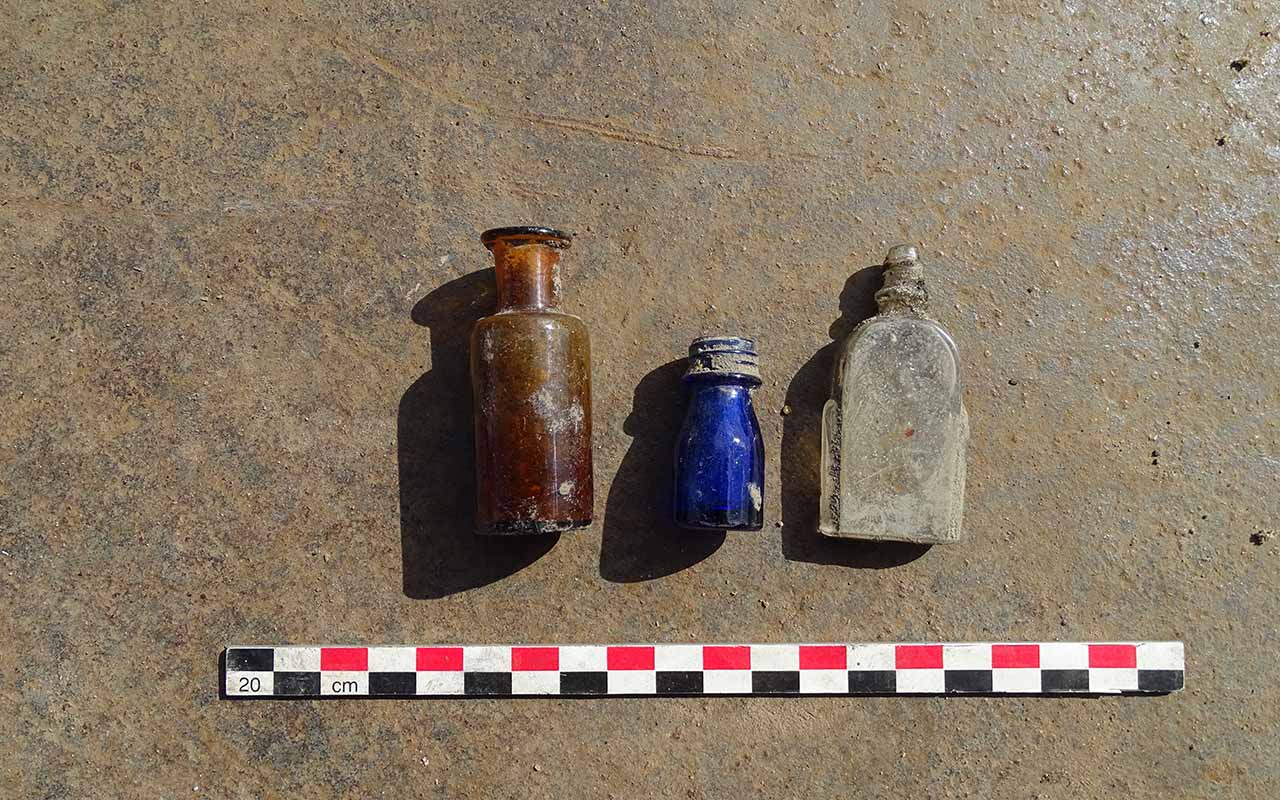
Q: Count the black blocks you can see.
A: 11